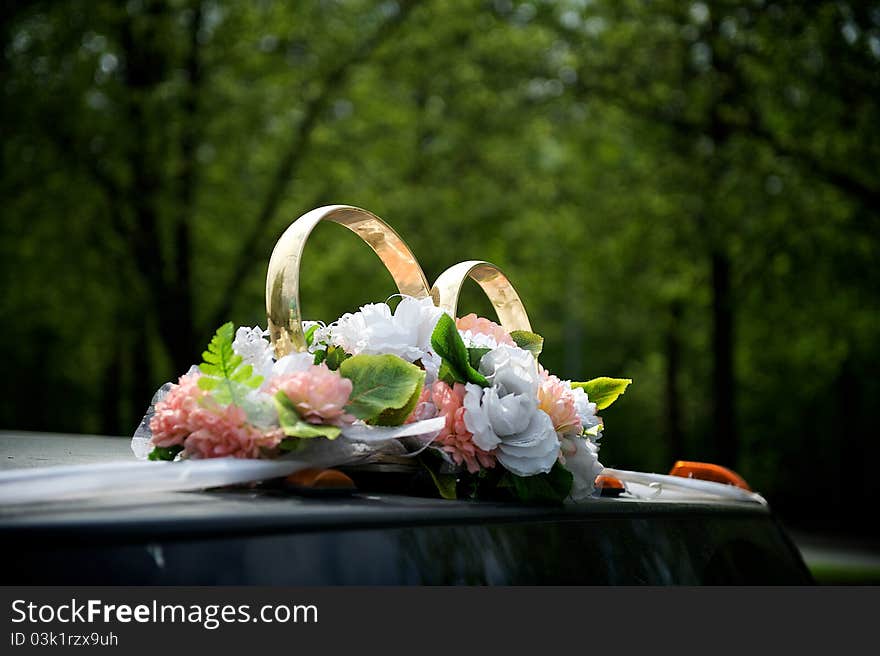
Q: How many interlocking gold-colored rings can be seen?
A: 2